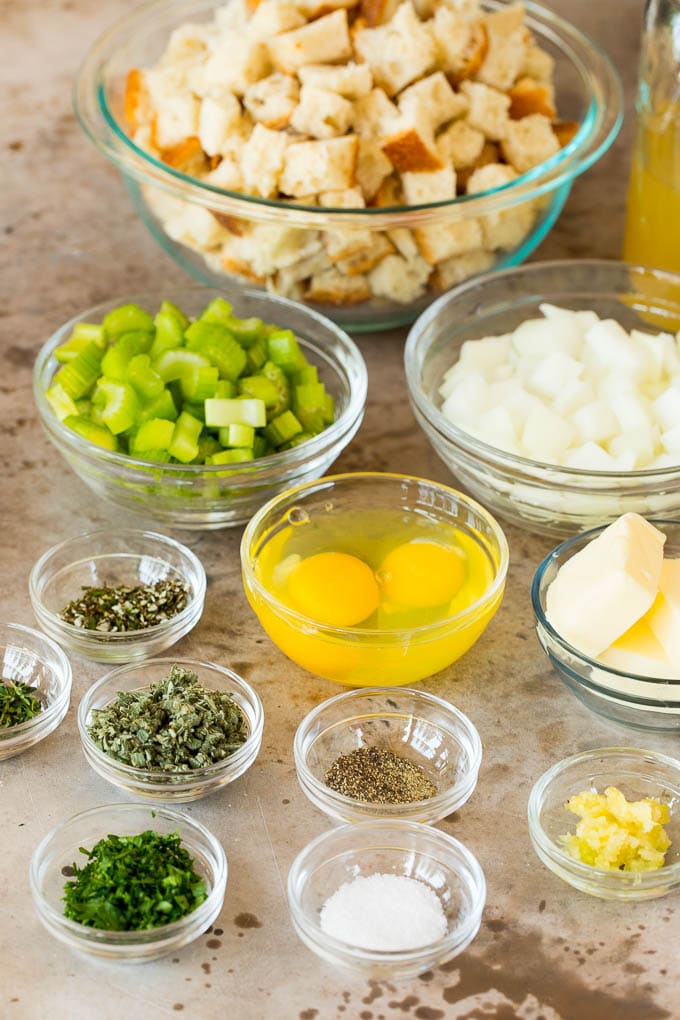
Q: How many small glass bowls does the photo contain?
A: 7